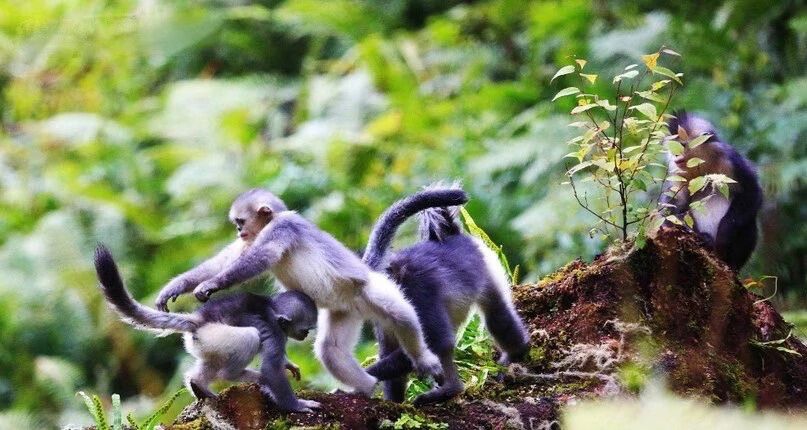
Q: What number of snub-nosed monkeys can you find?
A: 4